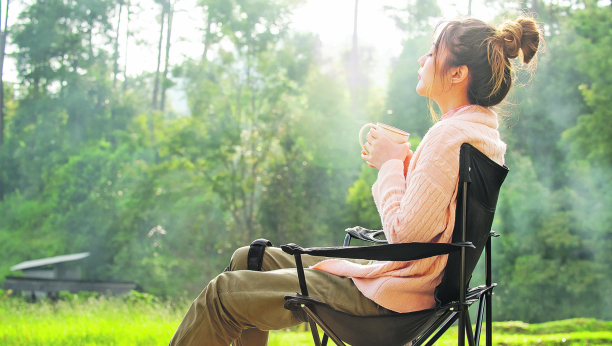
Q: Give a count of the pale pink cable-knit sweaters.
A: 1